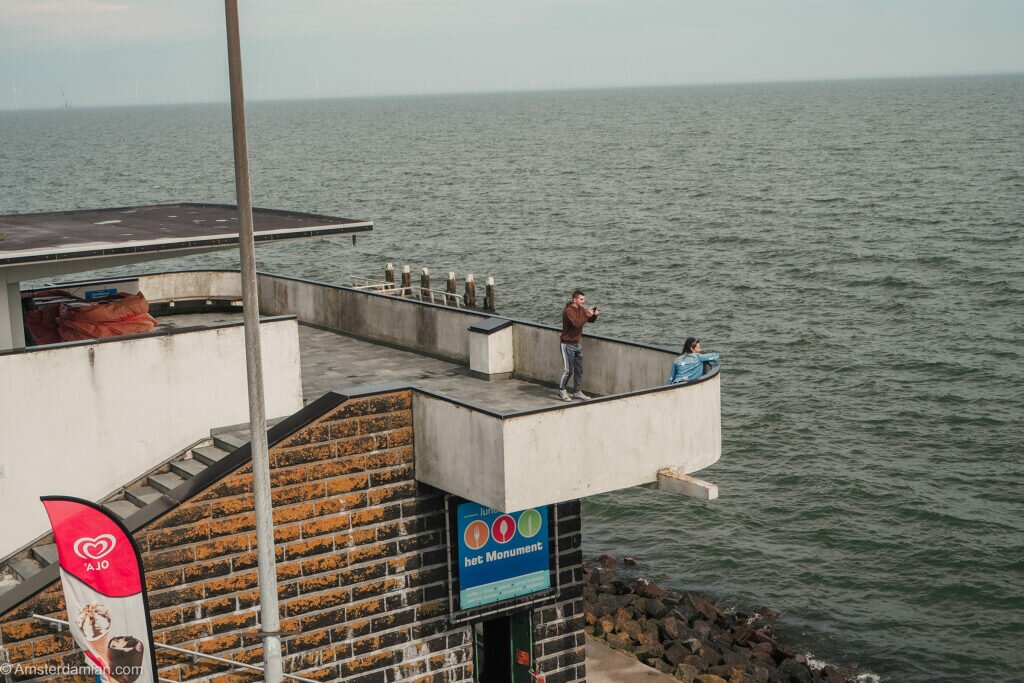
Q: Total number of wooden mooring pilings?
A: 6